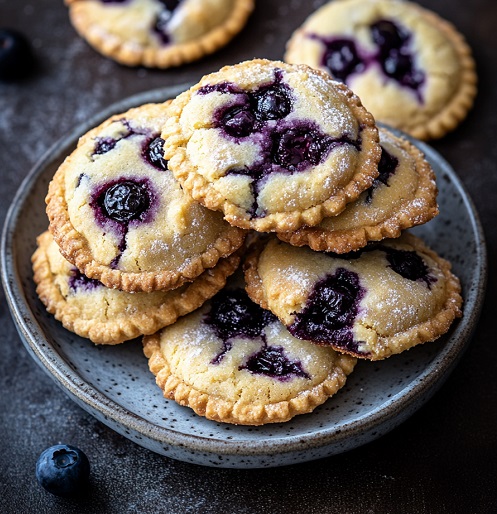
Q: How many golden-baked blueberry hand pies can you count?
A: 8